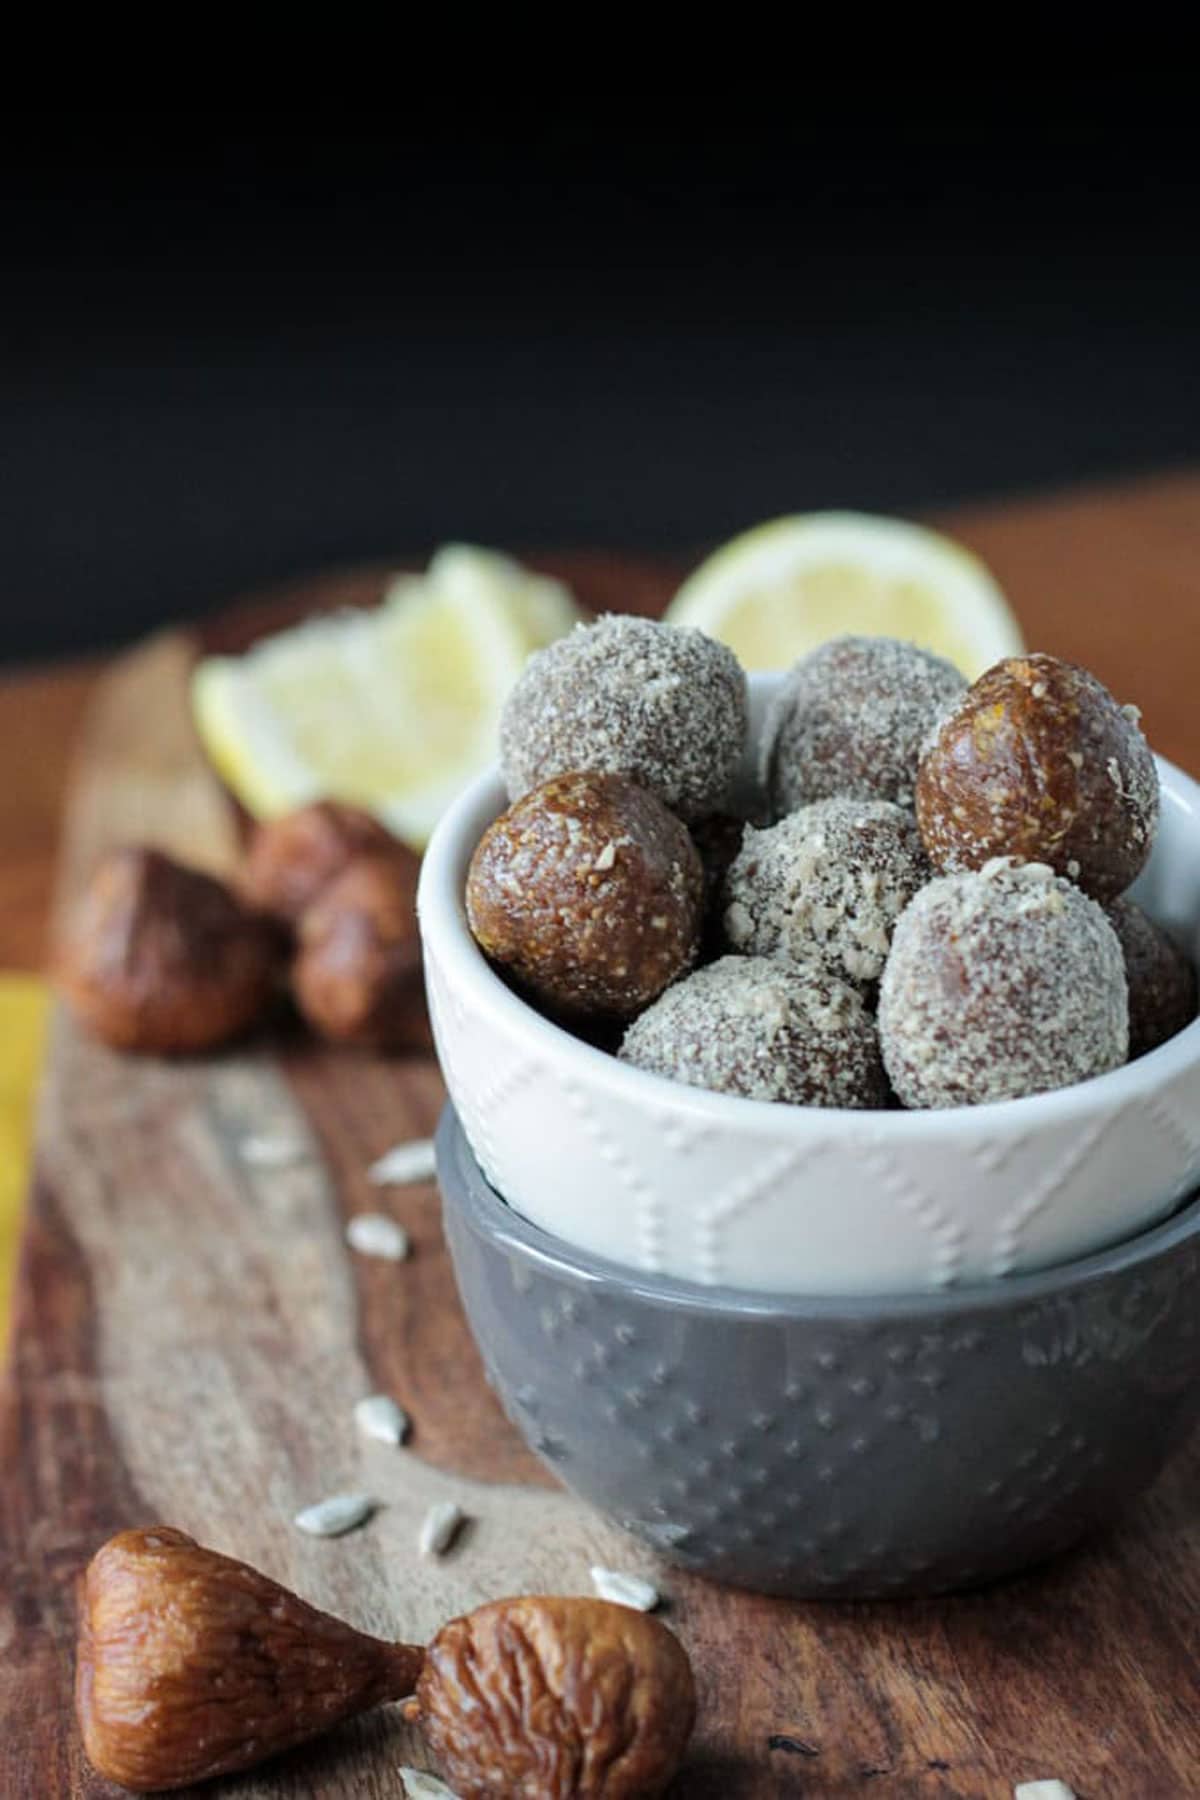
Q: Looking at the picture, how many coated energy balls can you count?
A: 5